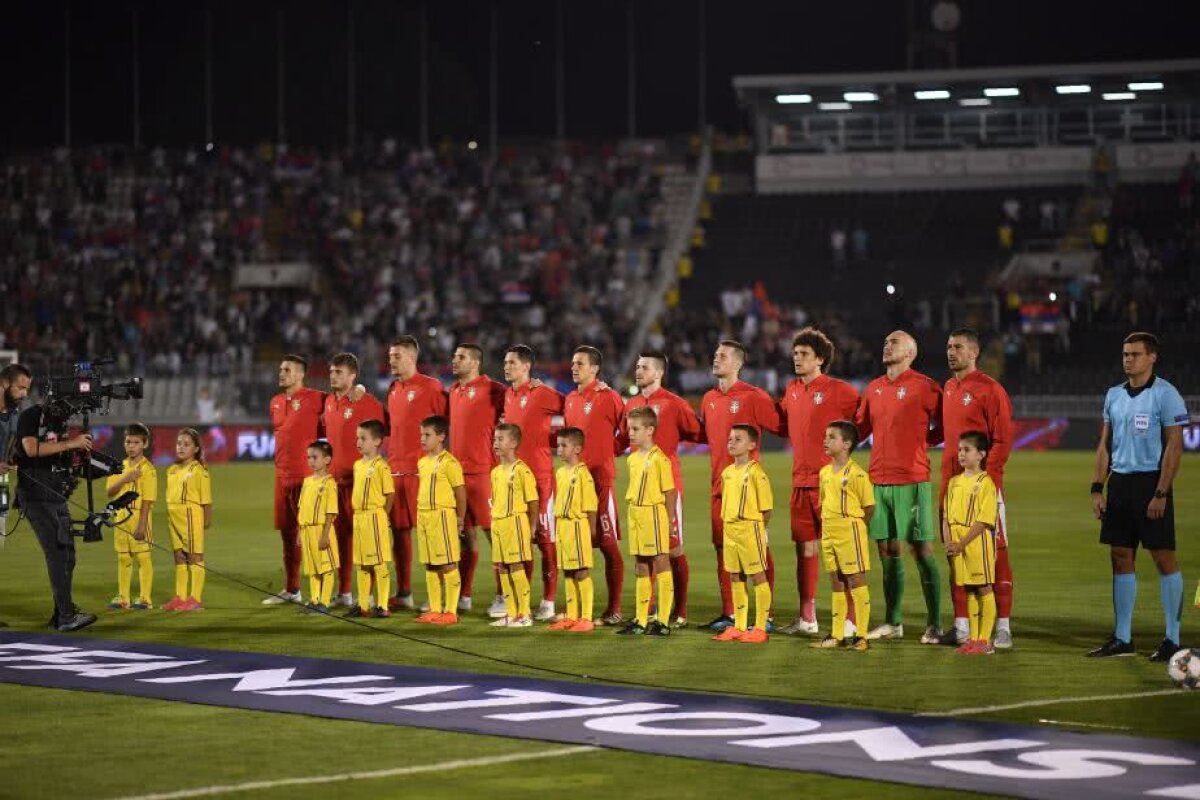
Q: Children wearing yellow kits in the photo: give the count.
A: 11